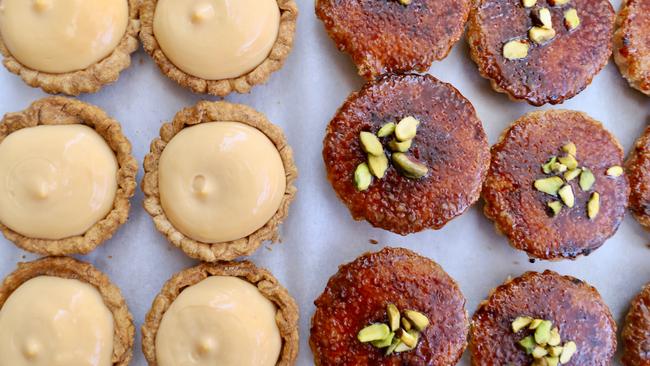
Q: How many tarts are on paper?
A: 15